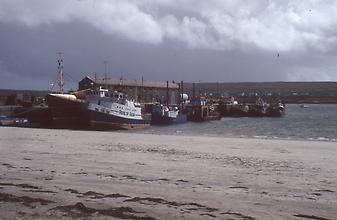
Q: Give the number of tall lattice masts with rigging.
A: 1